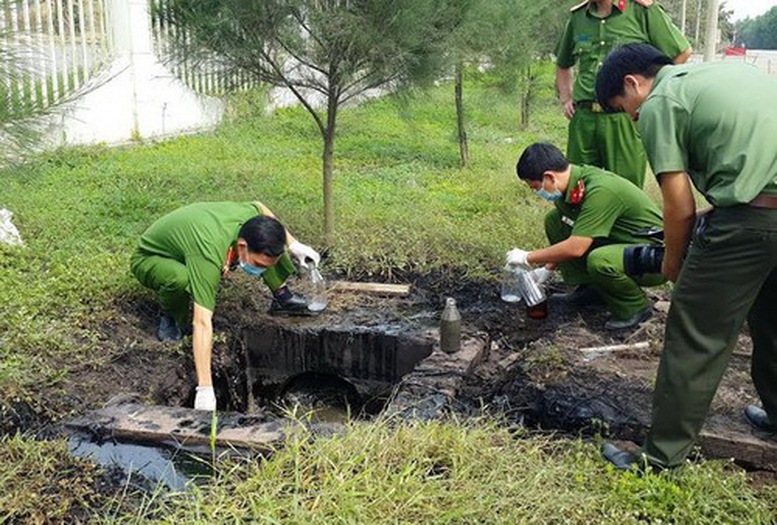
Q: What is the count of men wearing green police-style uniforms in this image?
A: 4